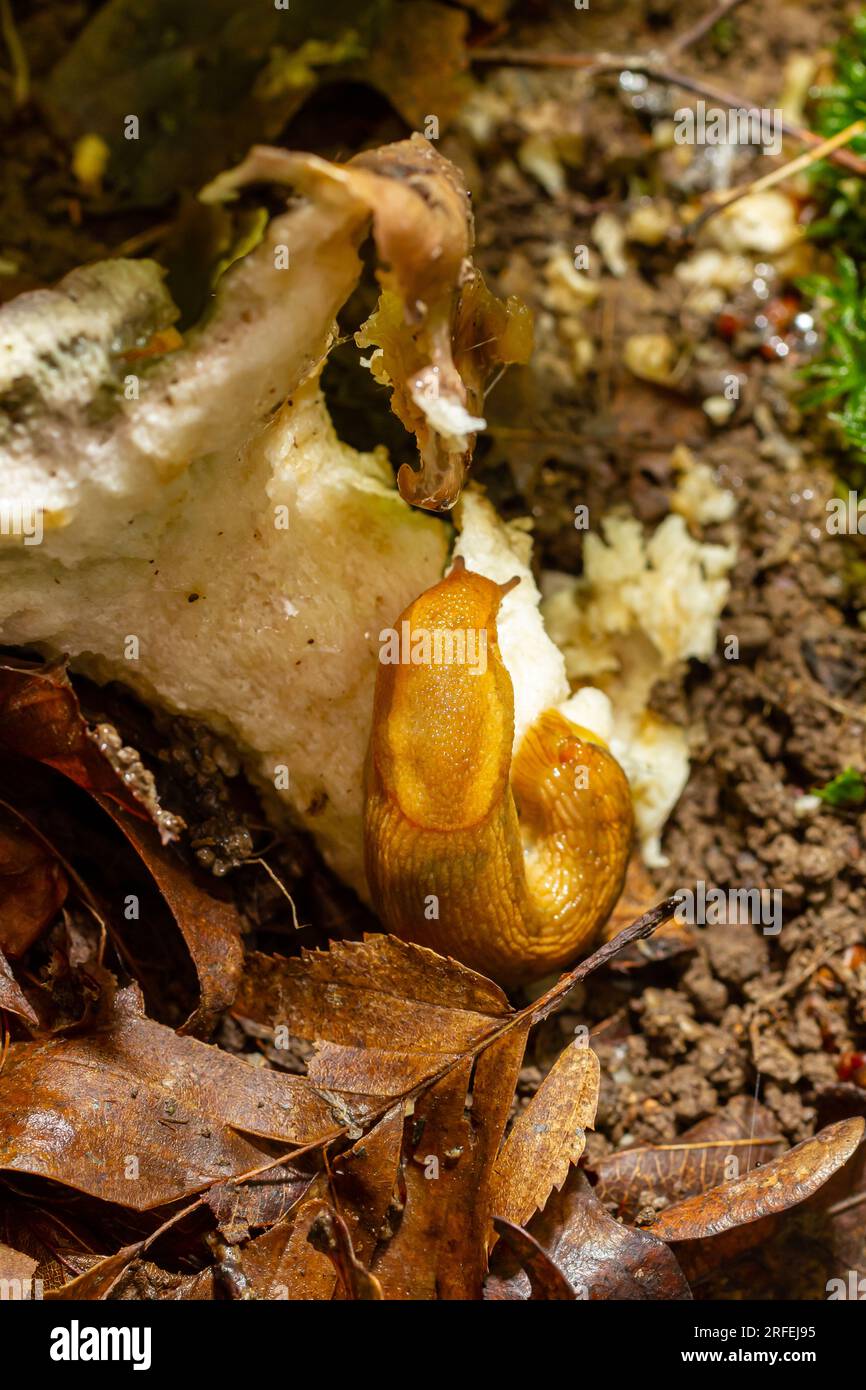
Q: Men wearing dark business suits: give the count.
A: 0